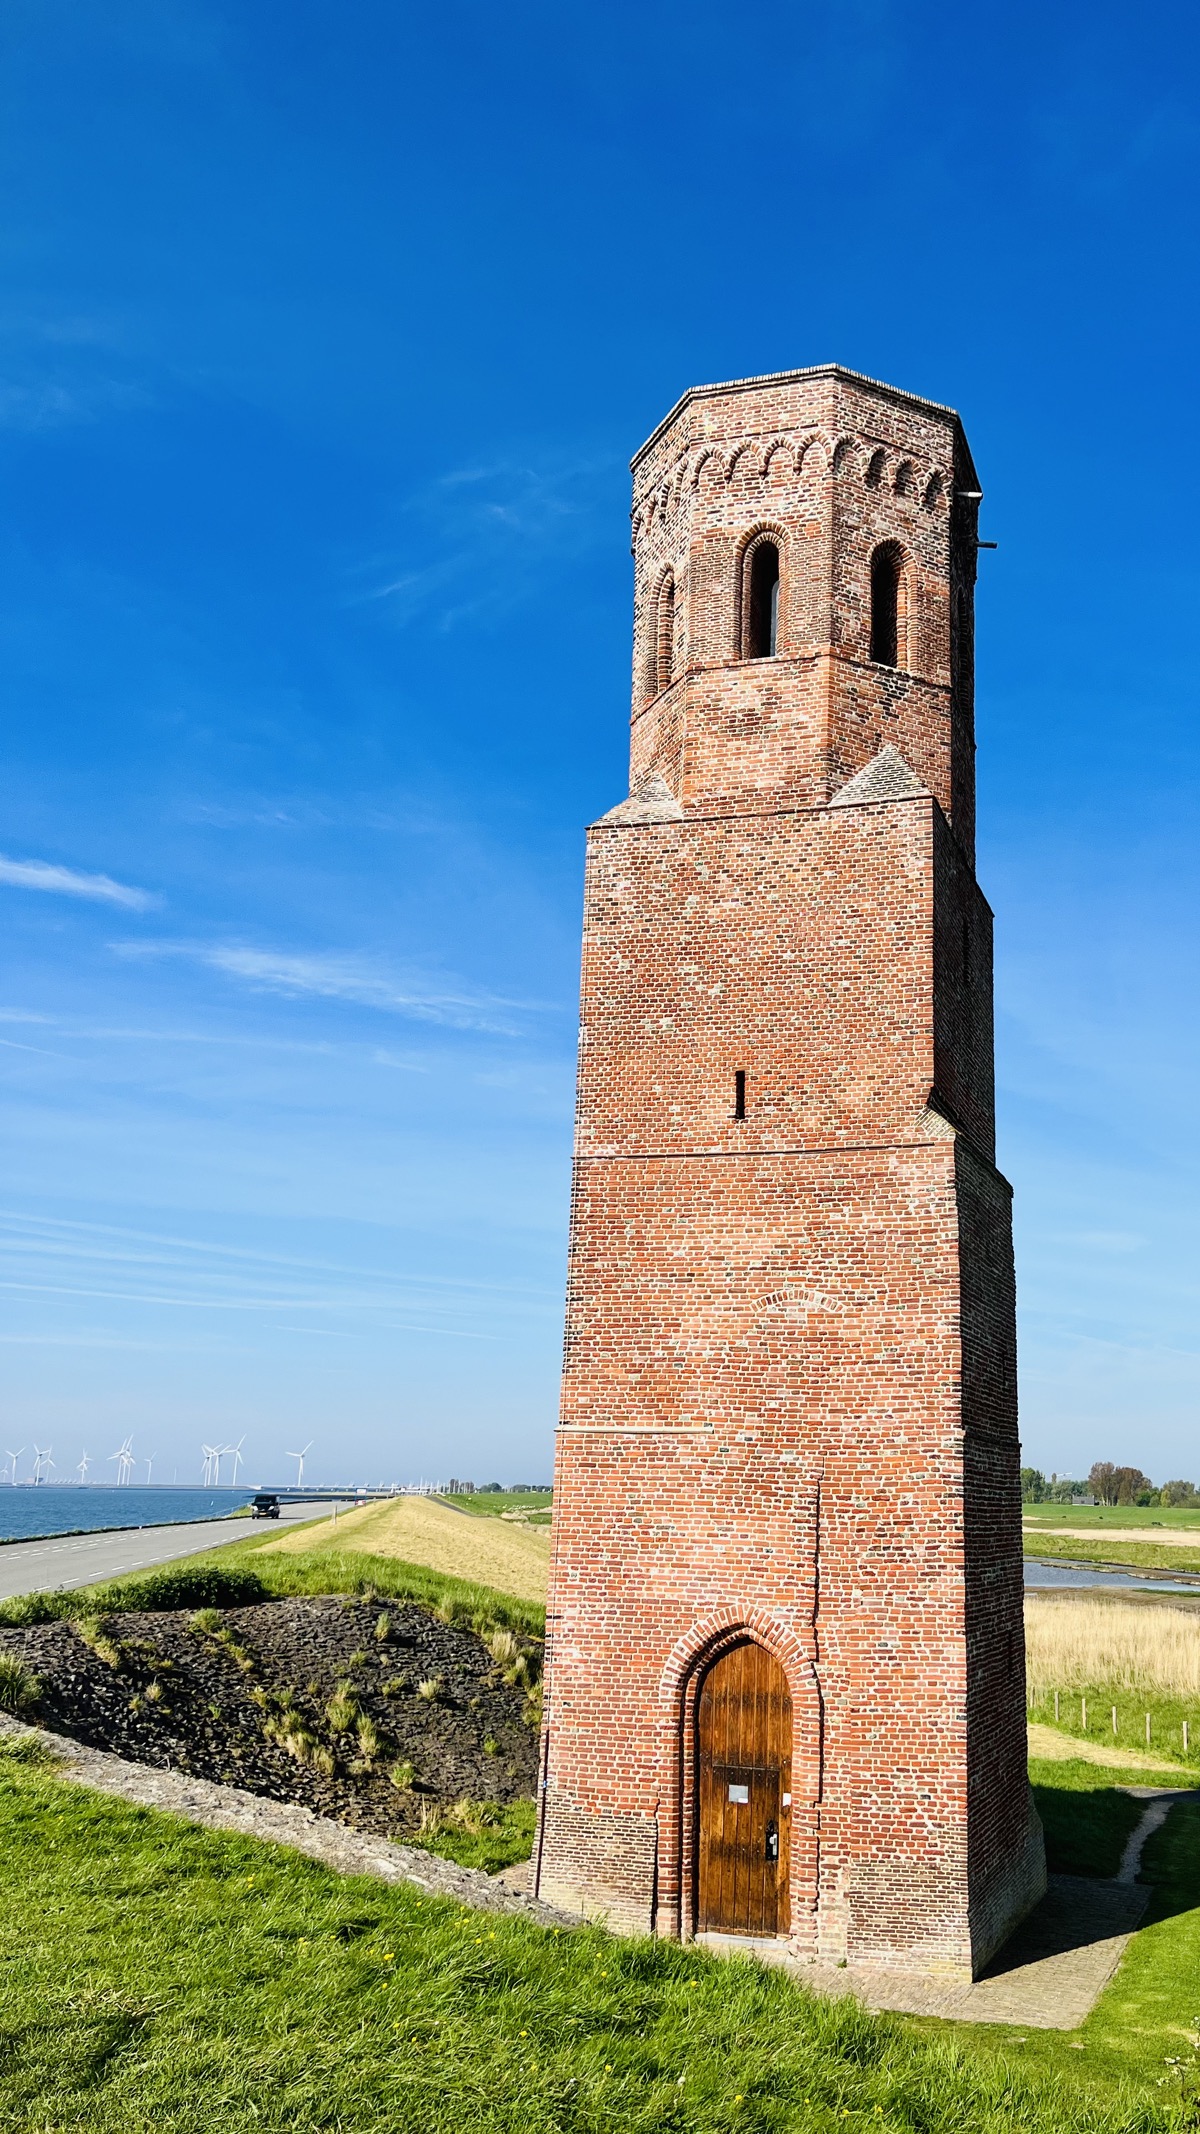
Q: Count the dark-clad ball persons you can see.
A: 0